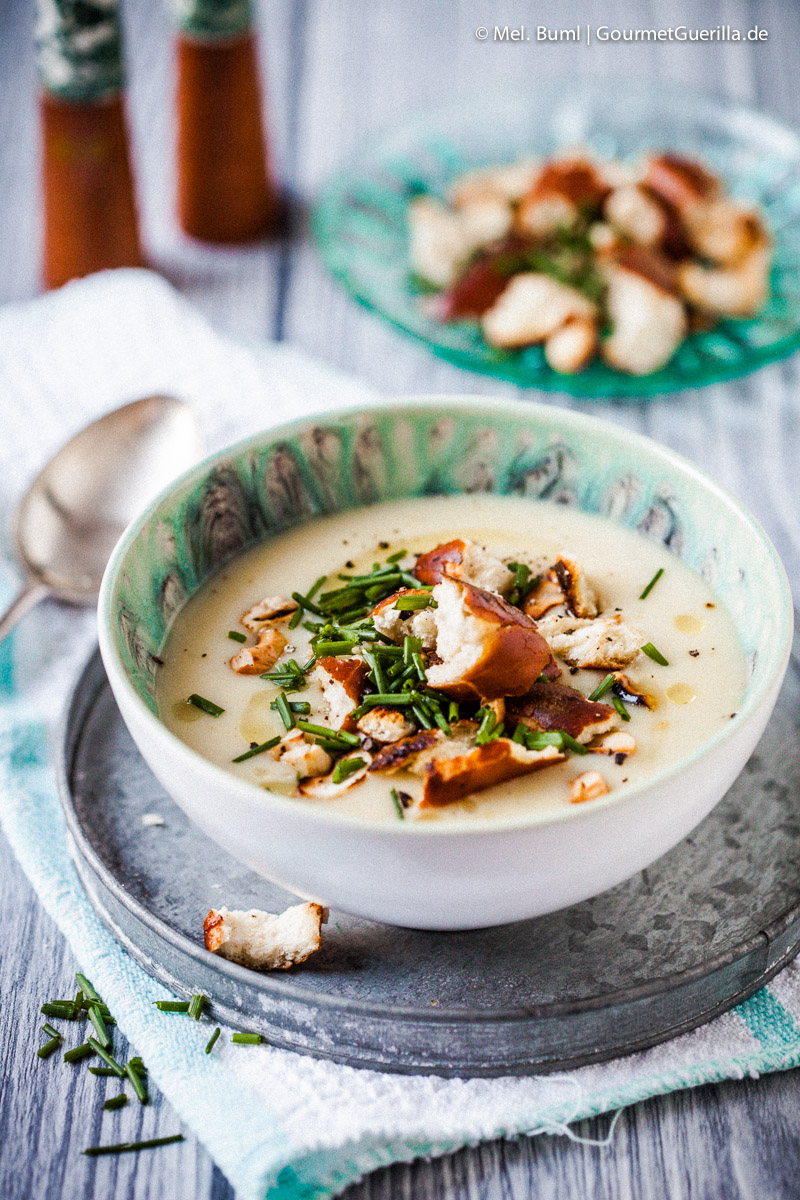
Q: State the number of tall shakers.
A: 2